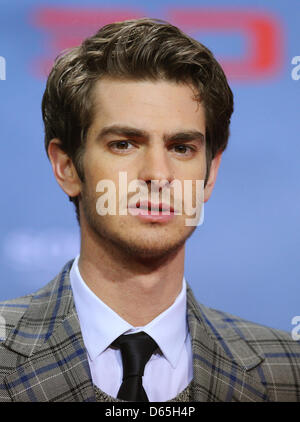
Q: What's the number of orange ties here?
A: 0